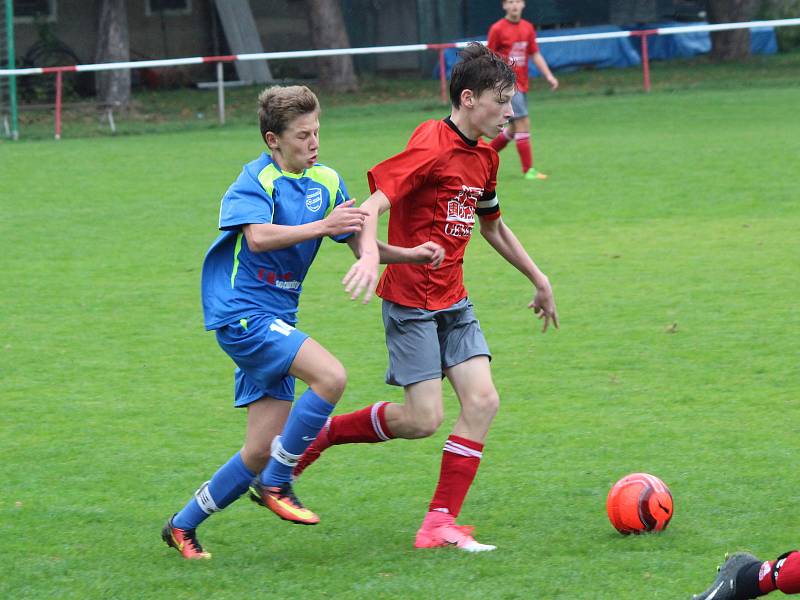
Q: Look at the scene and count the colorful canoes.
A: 0